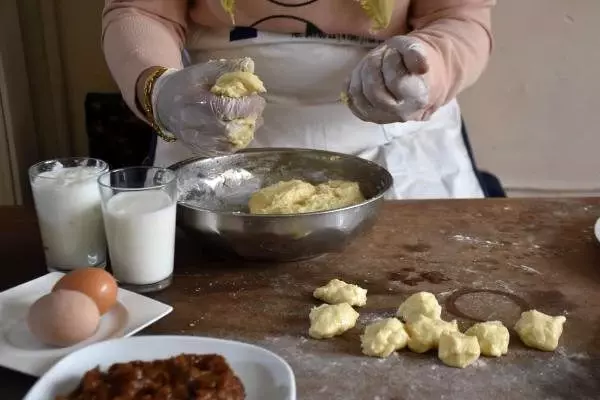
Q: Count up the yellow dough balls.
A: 8